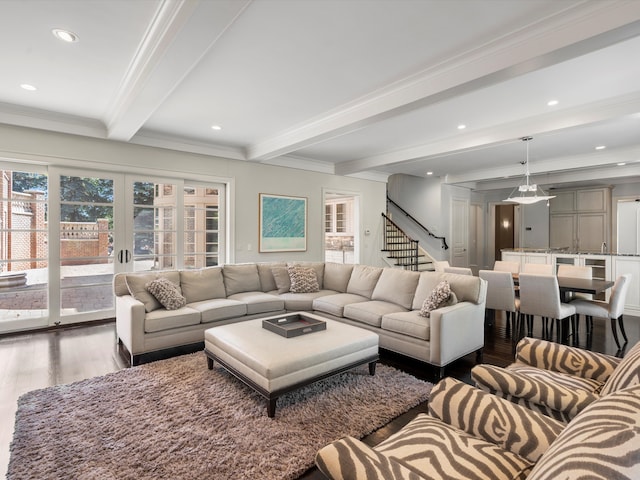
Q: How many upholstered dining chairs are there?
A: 8